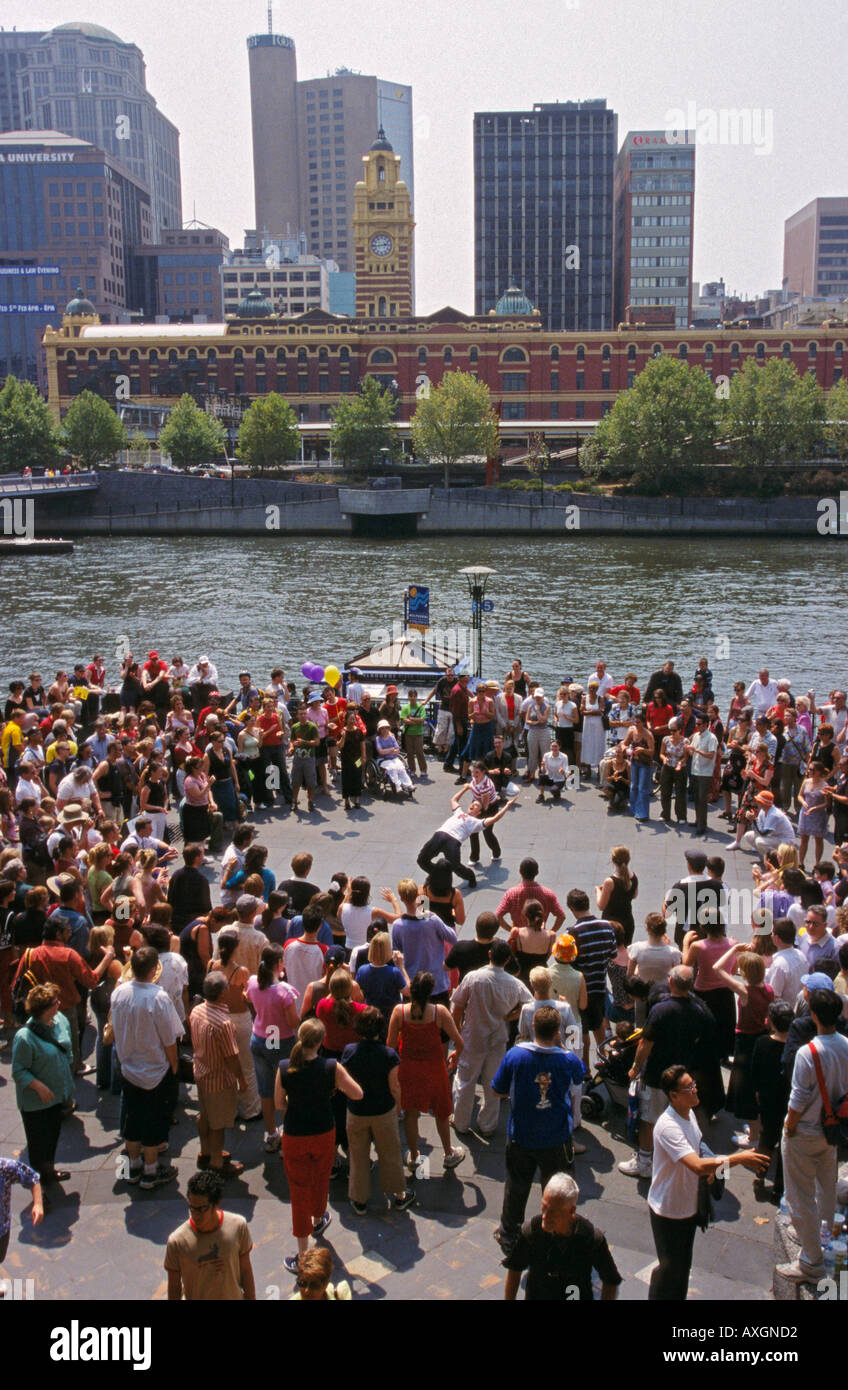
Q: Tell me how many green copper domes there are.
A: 4